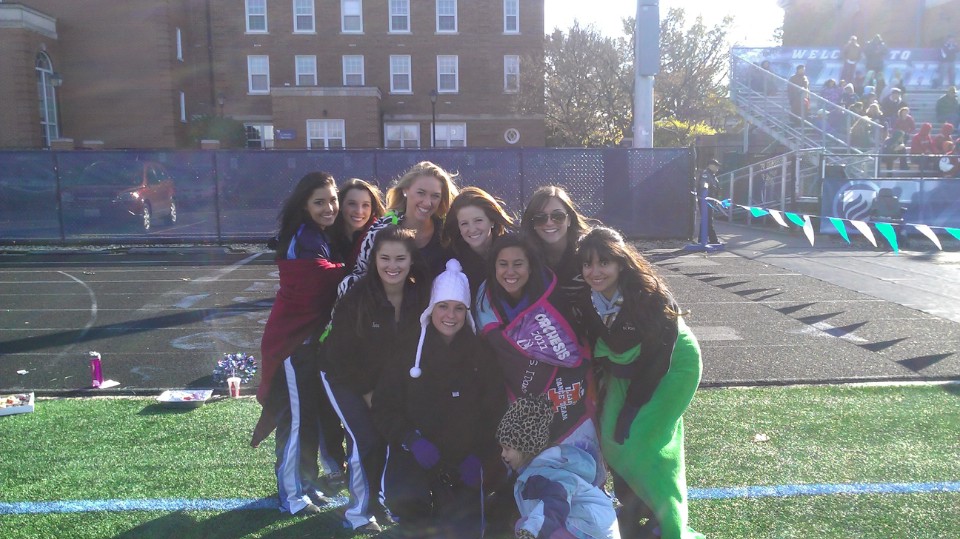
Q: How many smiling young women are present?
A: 9